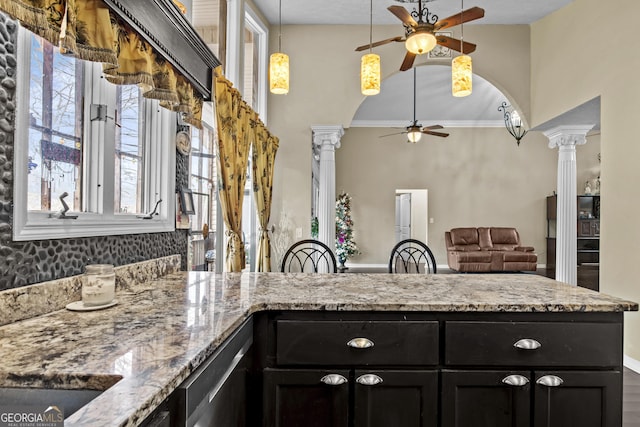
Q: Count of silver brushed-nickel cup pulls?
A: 6